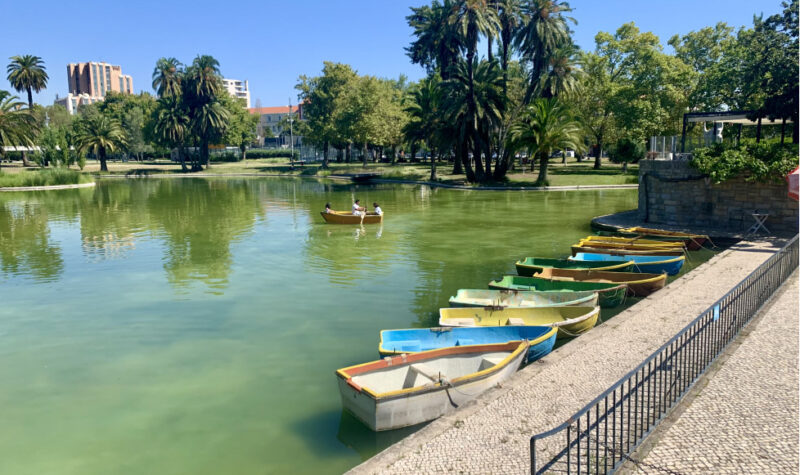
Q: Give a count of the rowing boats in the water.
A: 13